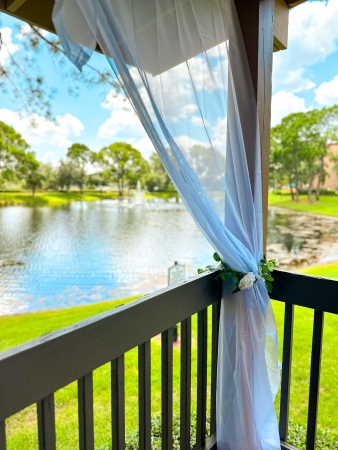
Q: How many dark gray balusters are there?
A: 11